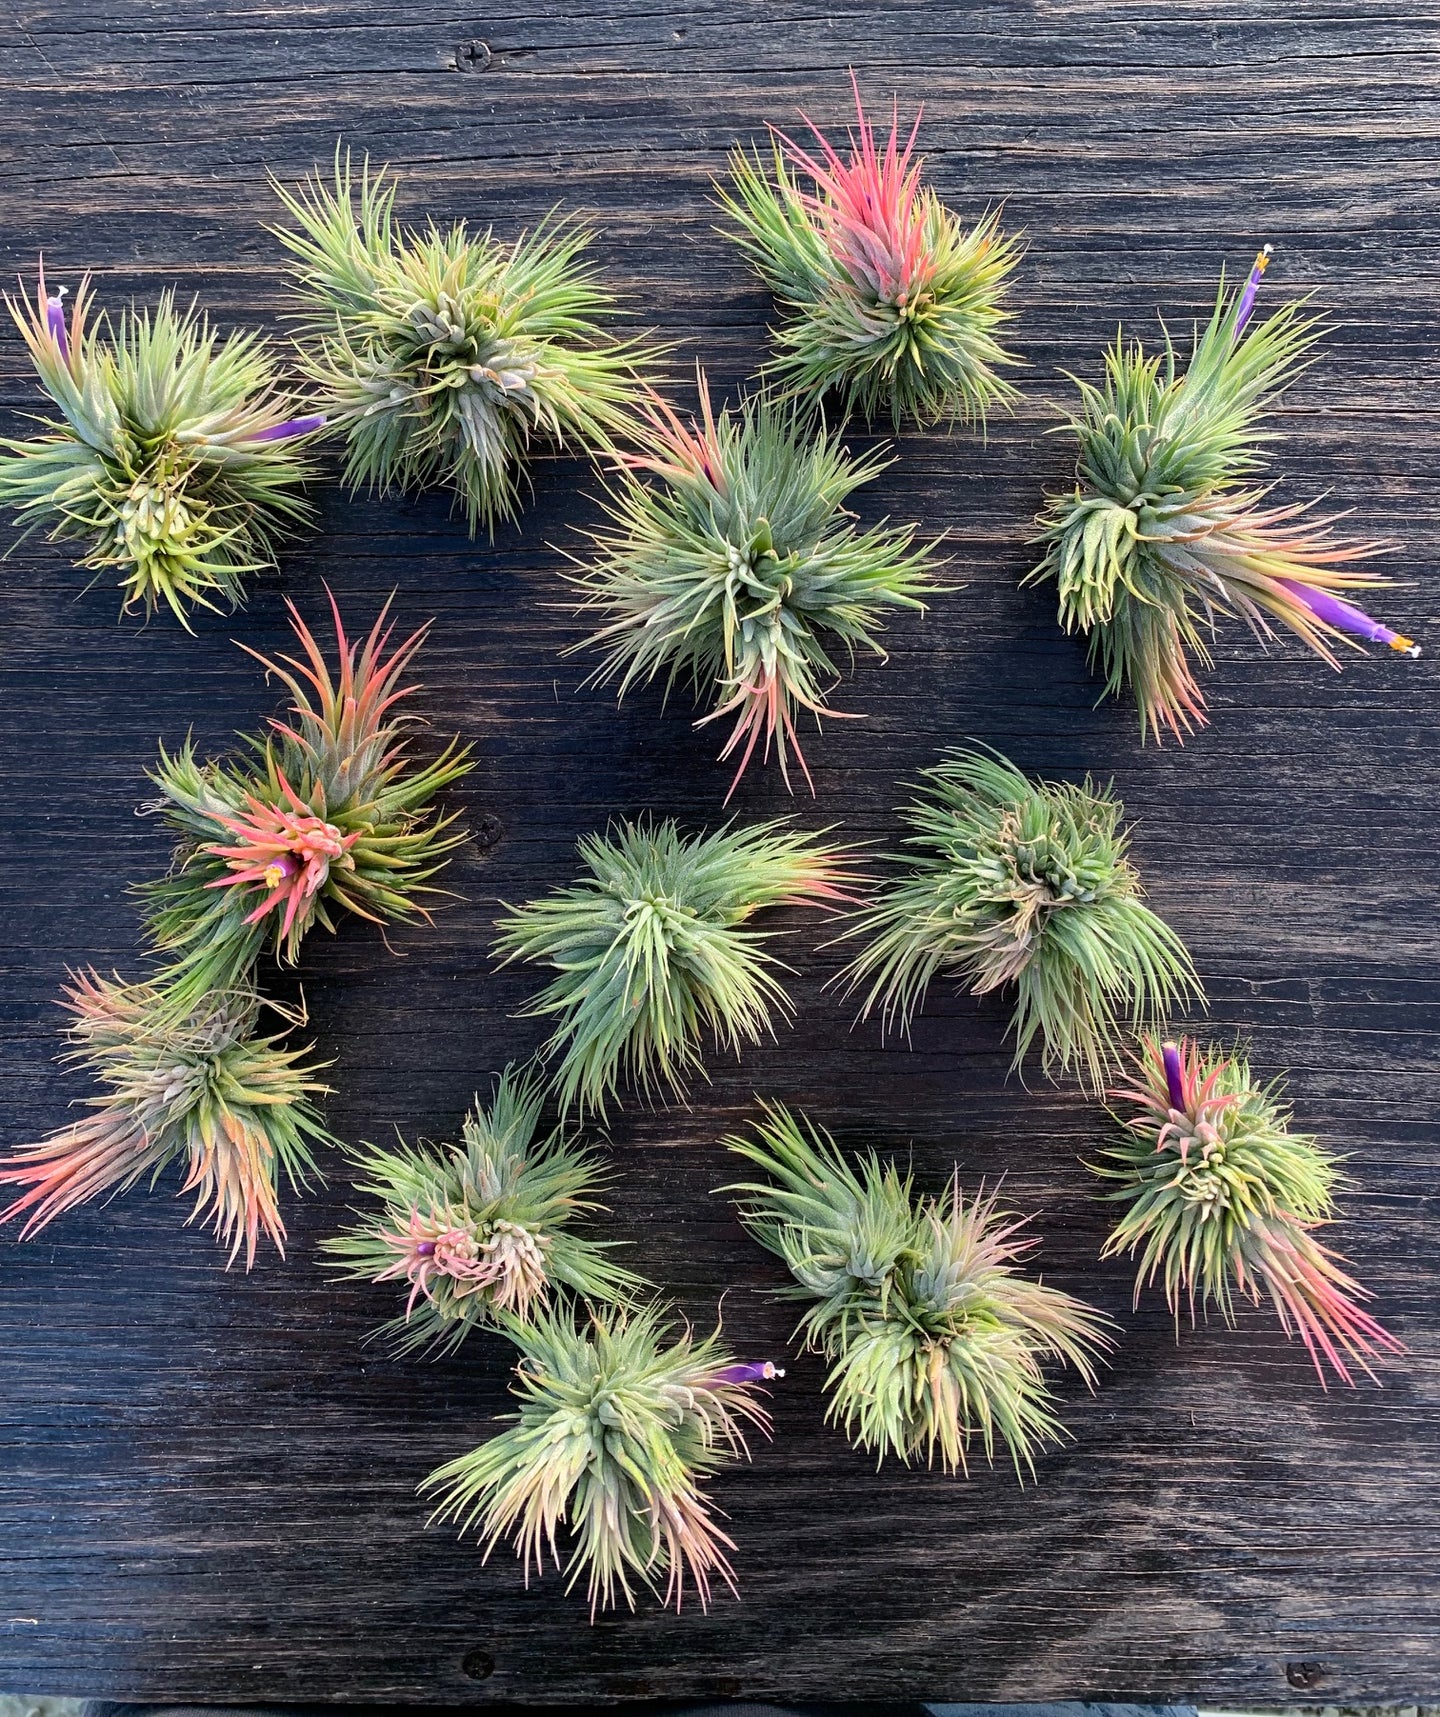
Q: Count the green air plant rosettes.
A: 13